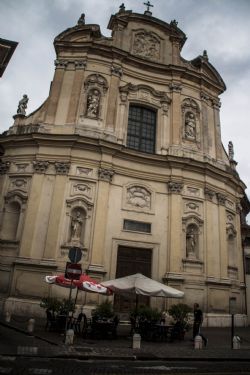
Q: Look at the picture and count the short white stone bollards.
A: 6